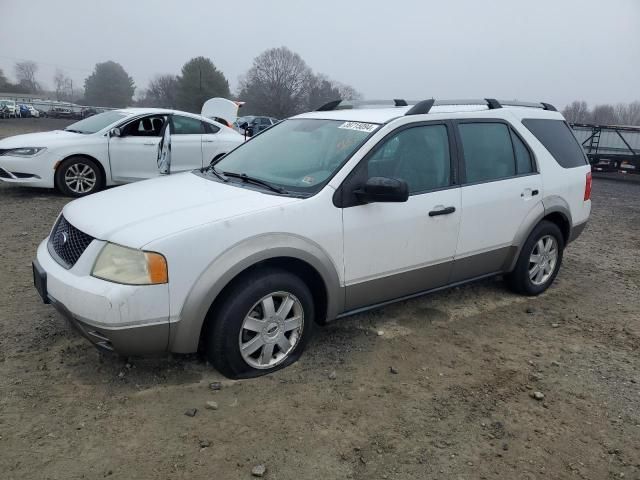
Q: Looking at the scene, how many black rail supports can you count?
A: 5